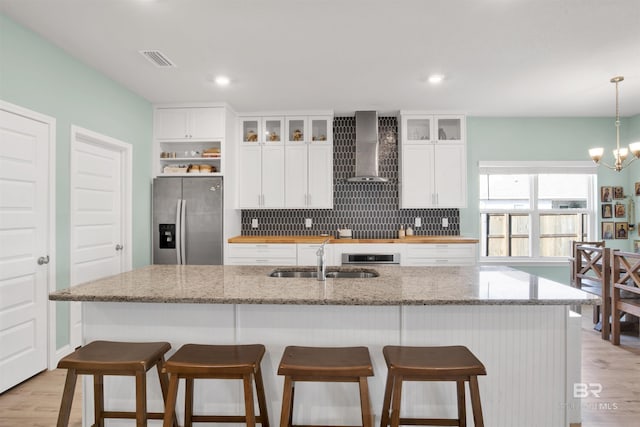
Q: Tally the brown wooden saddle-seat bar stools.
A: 4